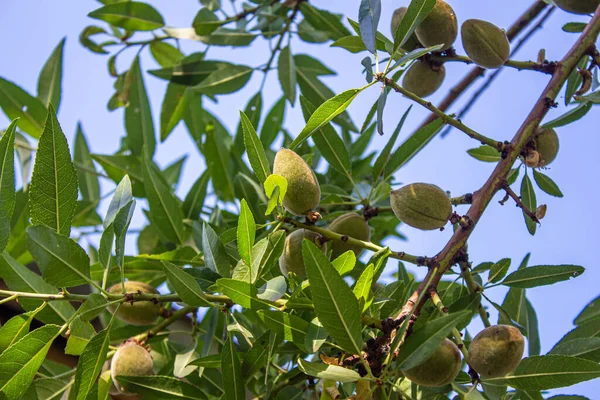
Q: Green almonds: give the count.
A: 14